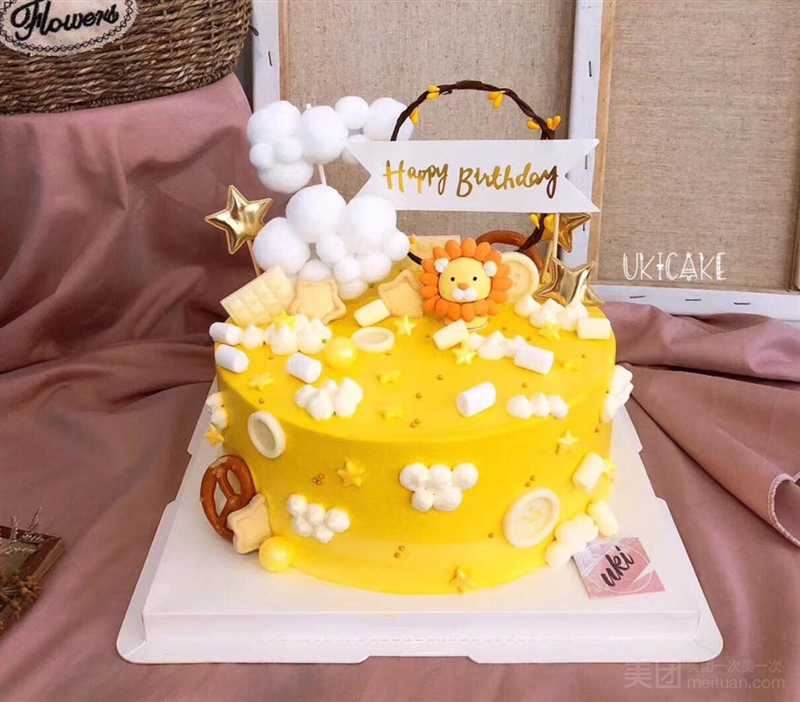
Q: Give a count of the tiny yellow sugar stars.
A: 13